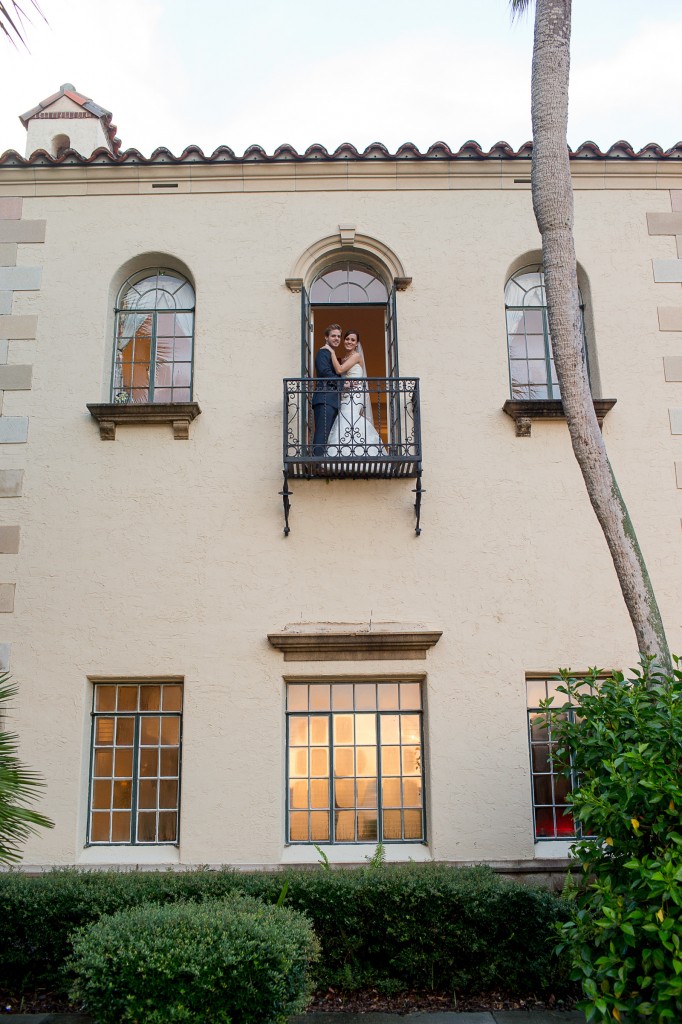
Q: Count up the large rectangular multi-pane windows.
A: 3